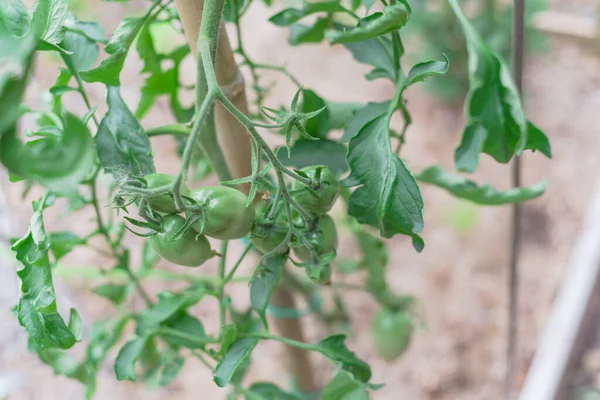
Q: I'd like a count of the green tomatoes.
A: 8